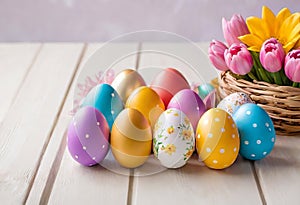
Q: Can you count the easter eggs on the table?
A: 12